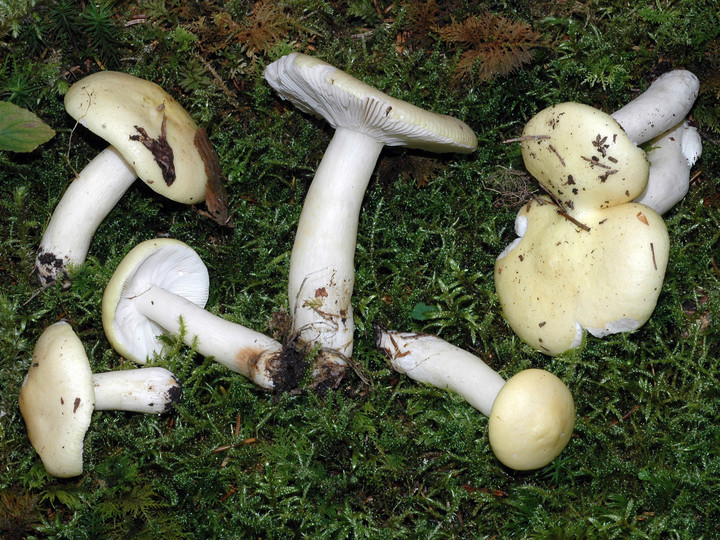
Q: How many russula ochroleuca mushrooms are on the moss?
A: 7